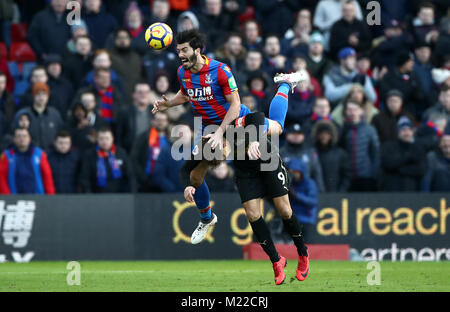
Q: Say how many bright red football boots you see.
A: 2